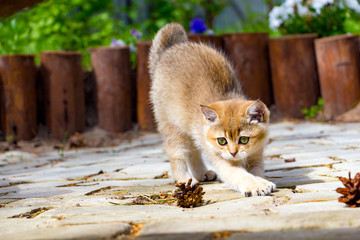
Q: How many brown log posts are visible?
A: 8